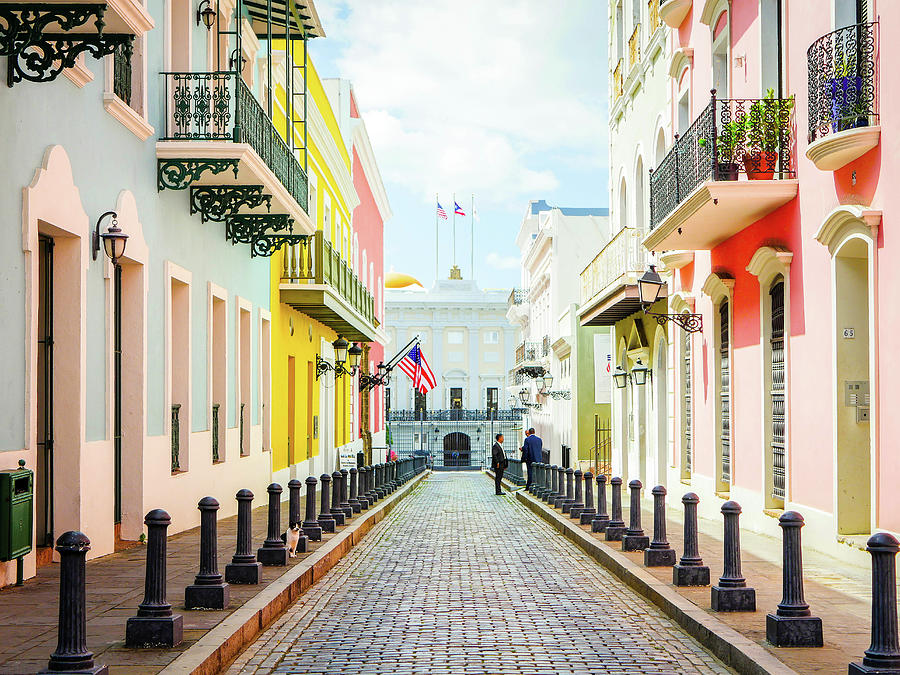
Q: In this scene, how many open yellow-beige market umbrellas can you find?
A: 0